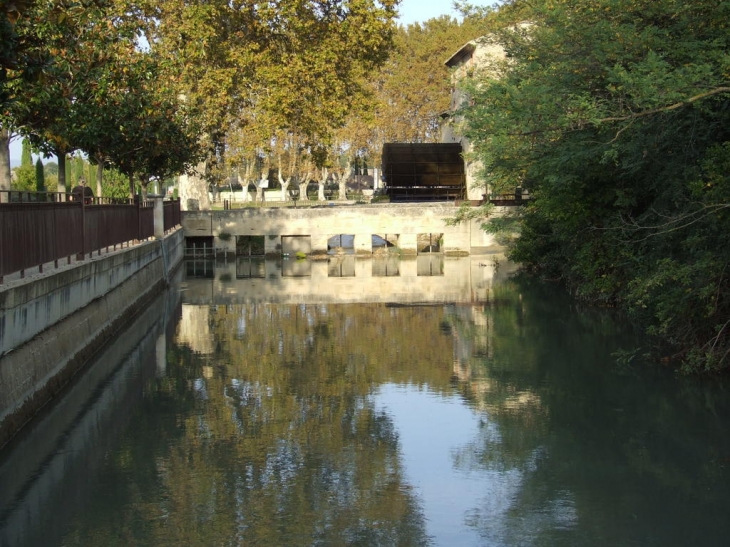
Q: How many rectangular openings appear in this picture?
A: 6